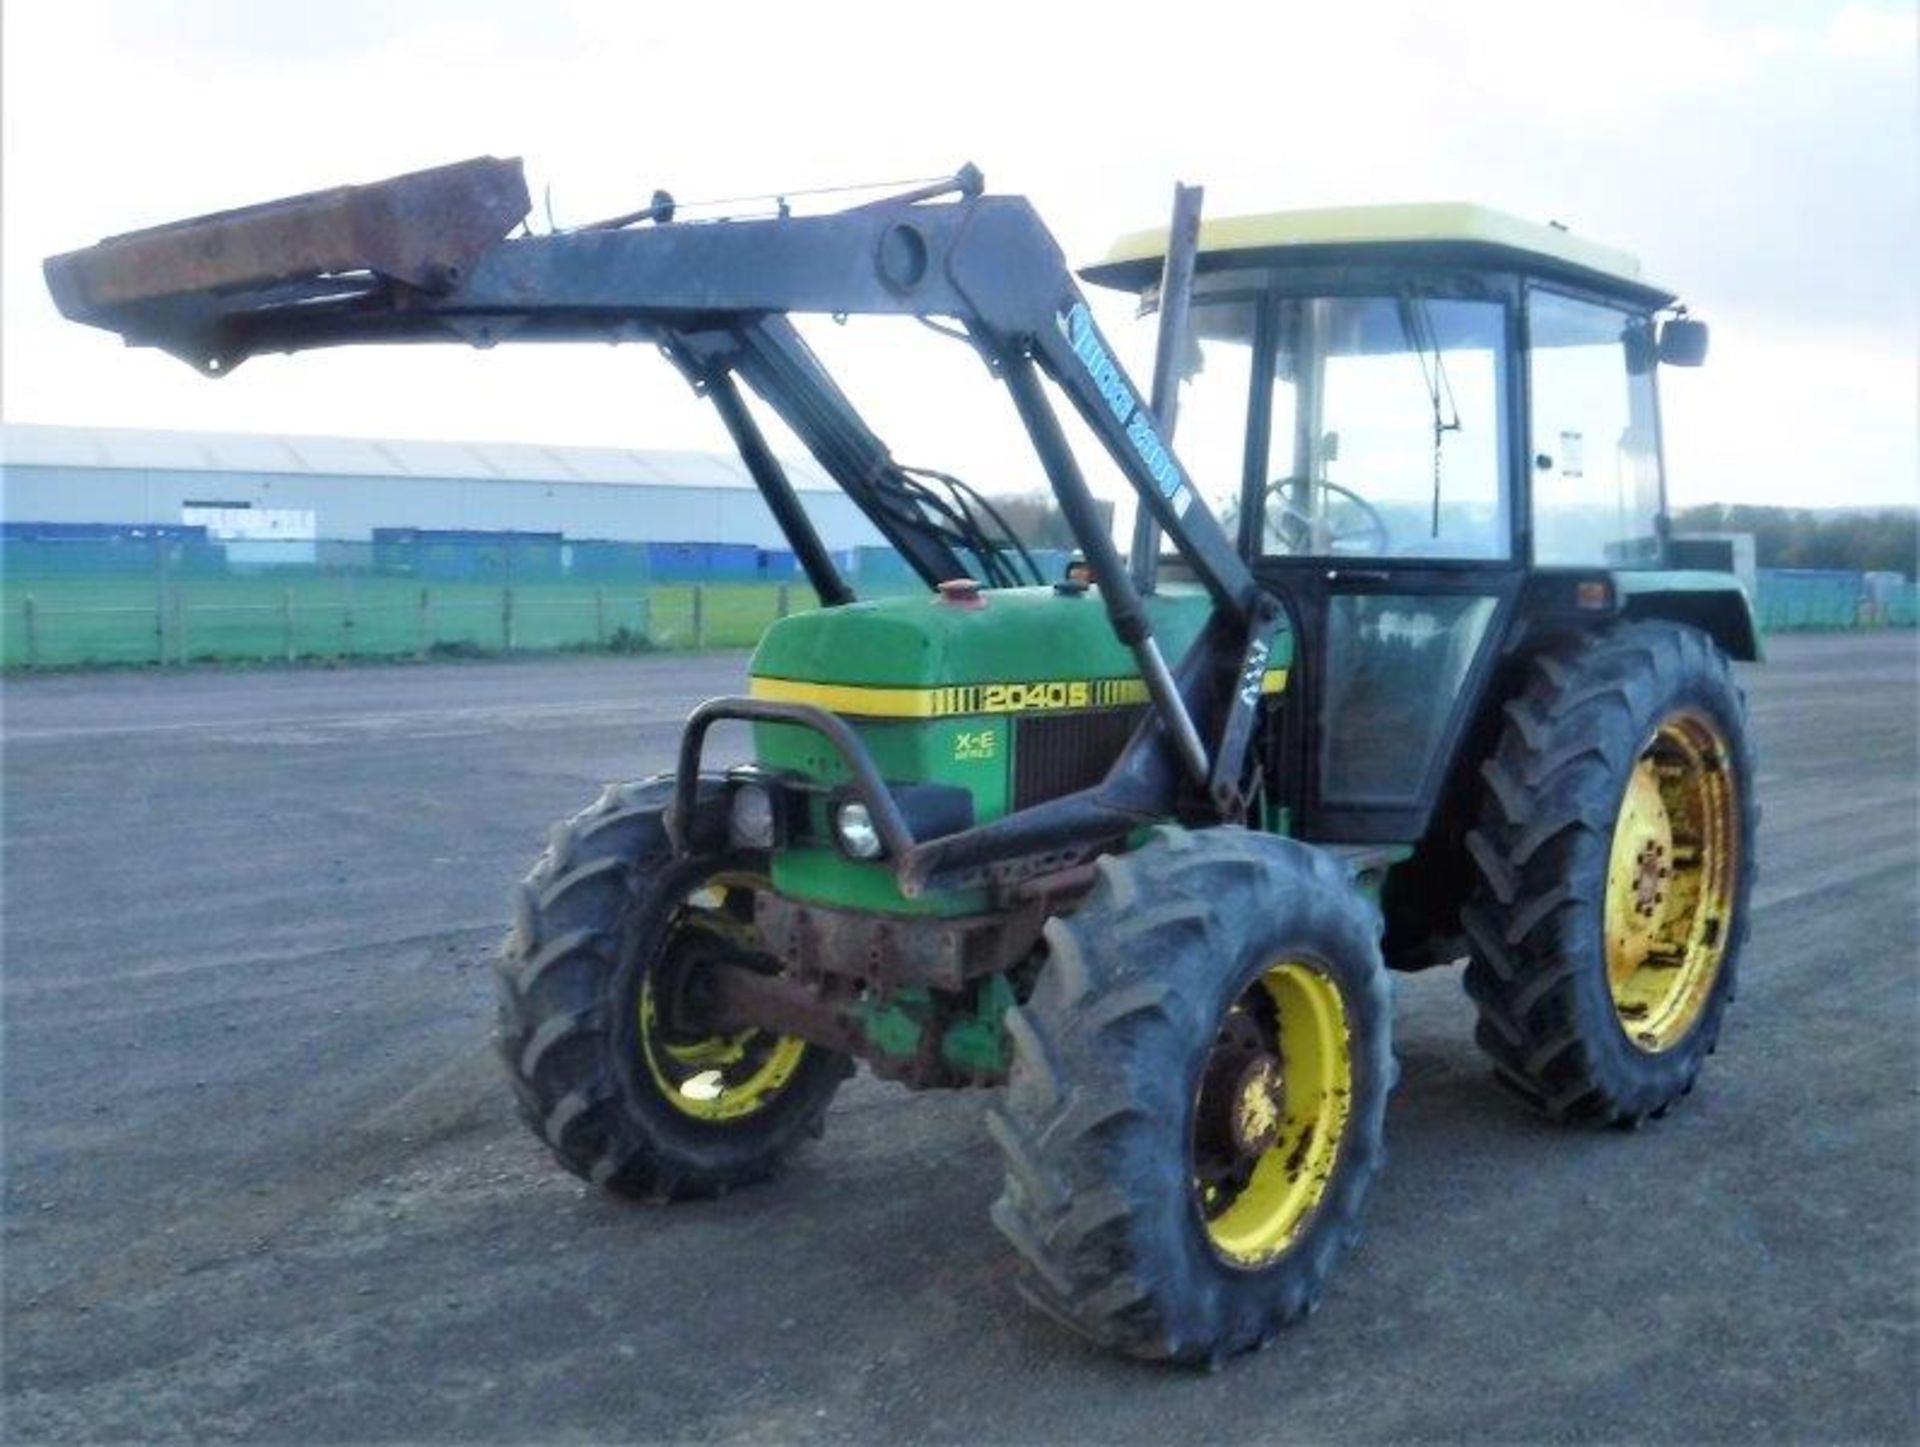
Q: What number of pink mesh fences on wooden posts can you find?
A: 0